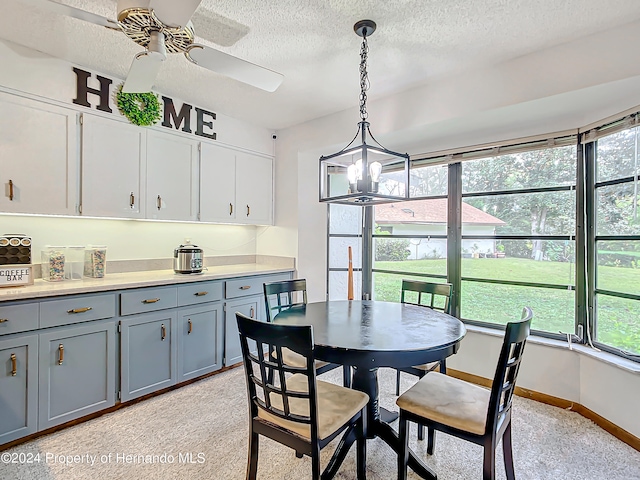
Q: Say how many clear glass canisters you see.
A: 3